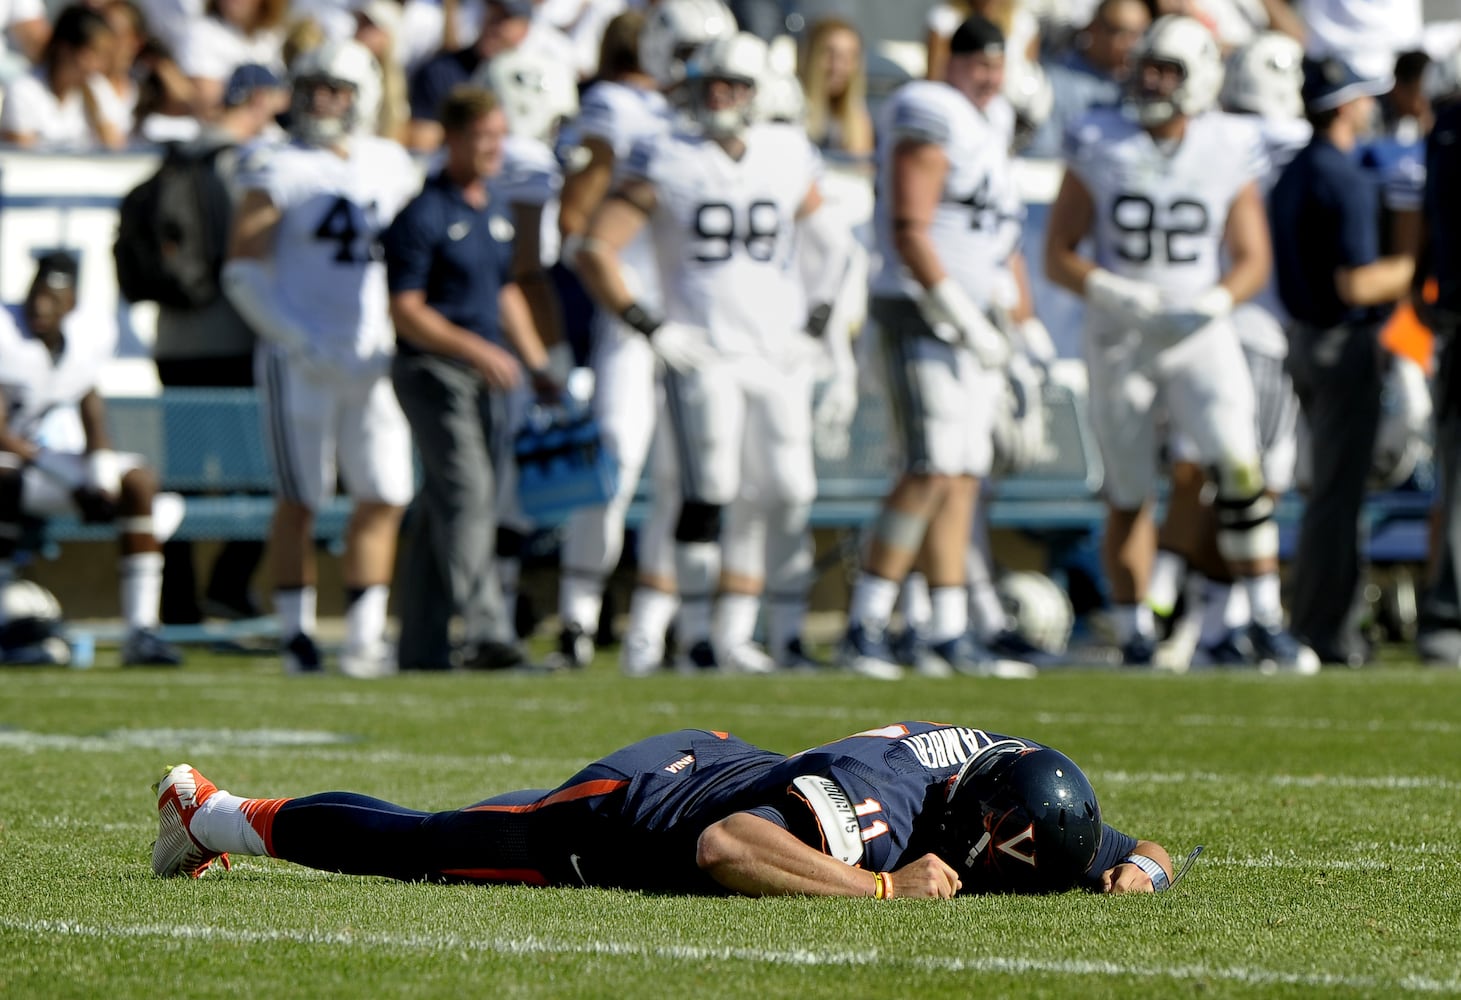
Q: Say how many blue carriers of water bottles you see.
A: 1